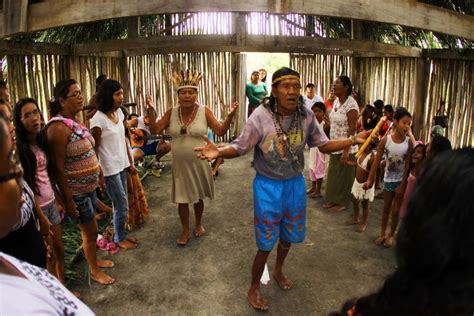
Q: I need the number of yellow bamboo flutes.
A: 1